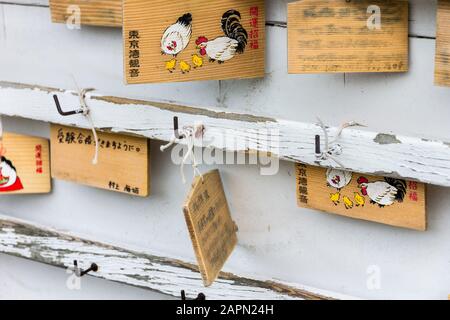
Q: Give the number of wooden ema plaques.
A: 8